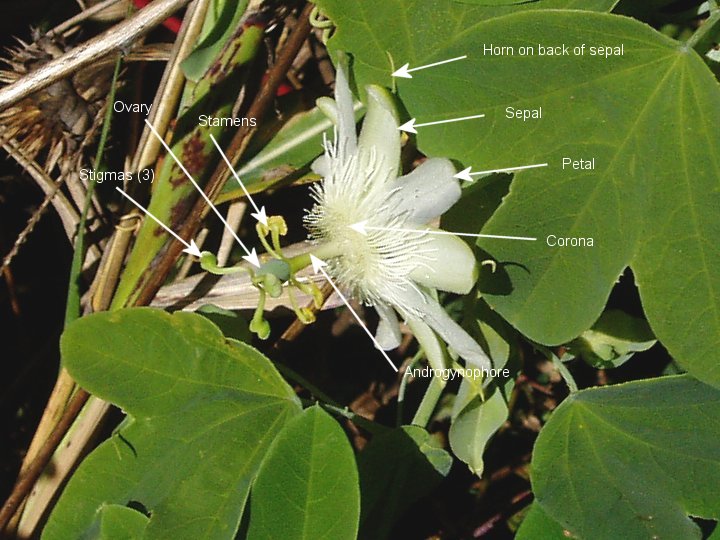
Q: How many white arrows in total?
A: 8